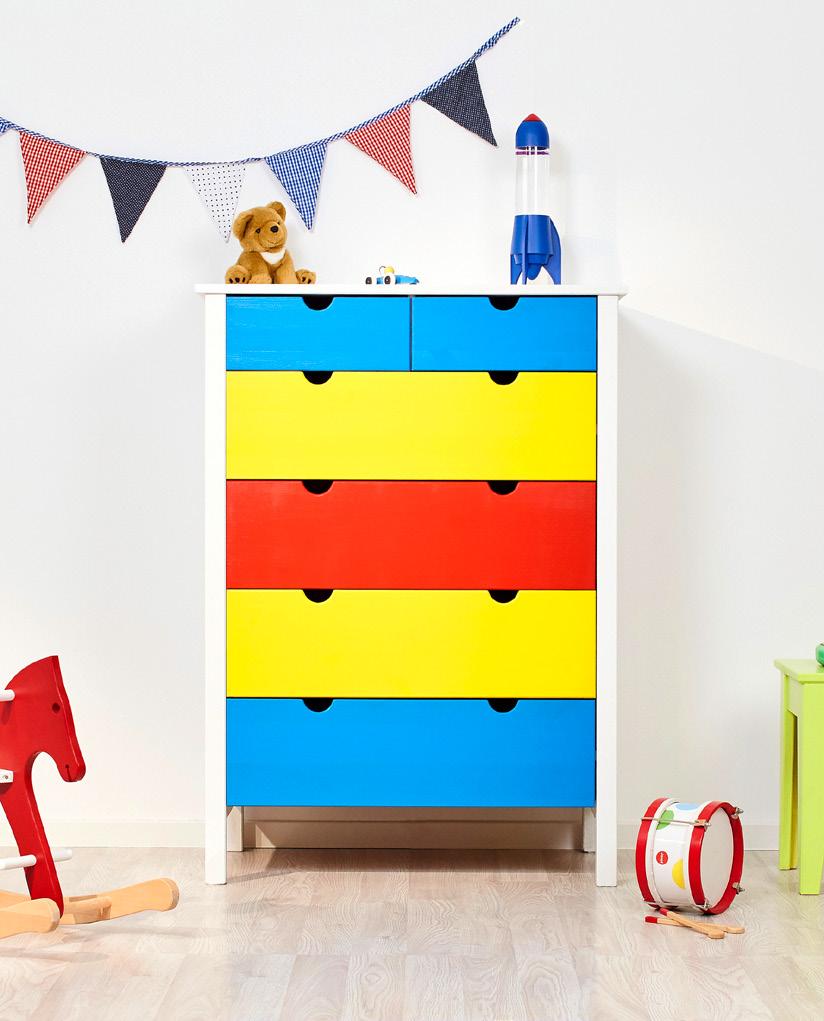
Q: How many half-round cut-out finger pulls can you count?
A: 10